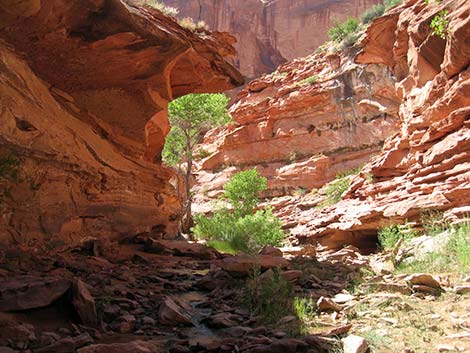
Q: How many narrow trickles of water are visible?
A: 1